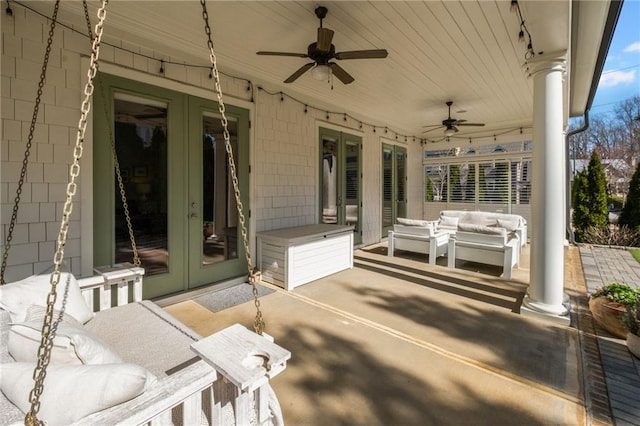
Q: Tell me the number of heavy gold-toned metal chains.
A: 4